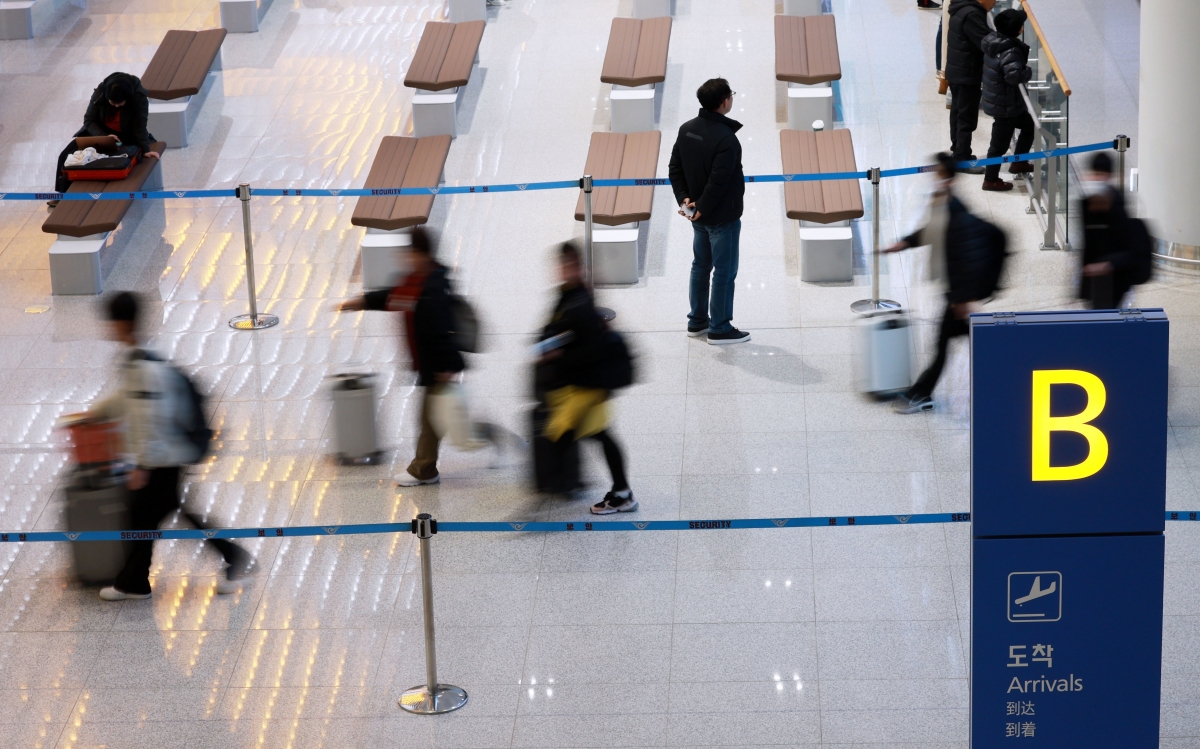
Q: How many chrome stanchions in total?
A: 5